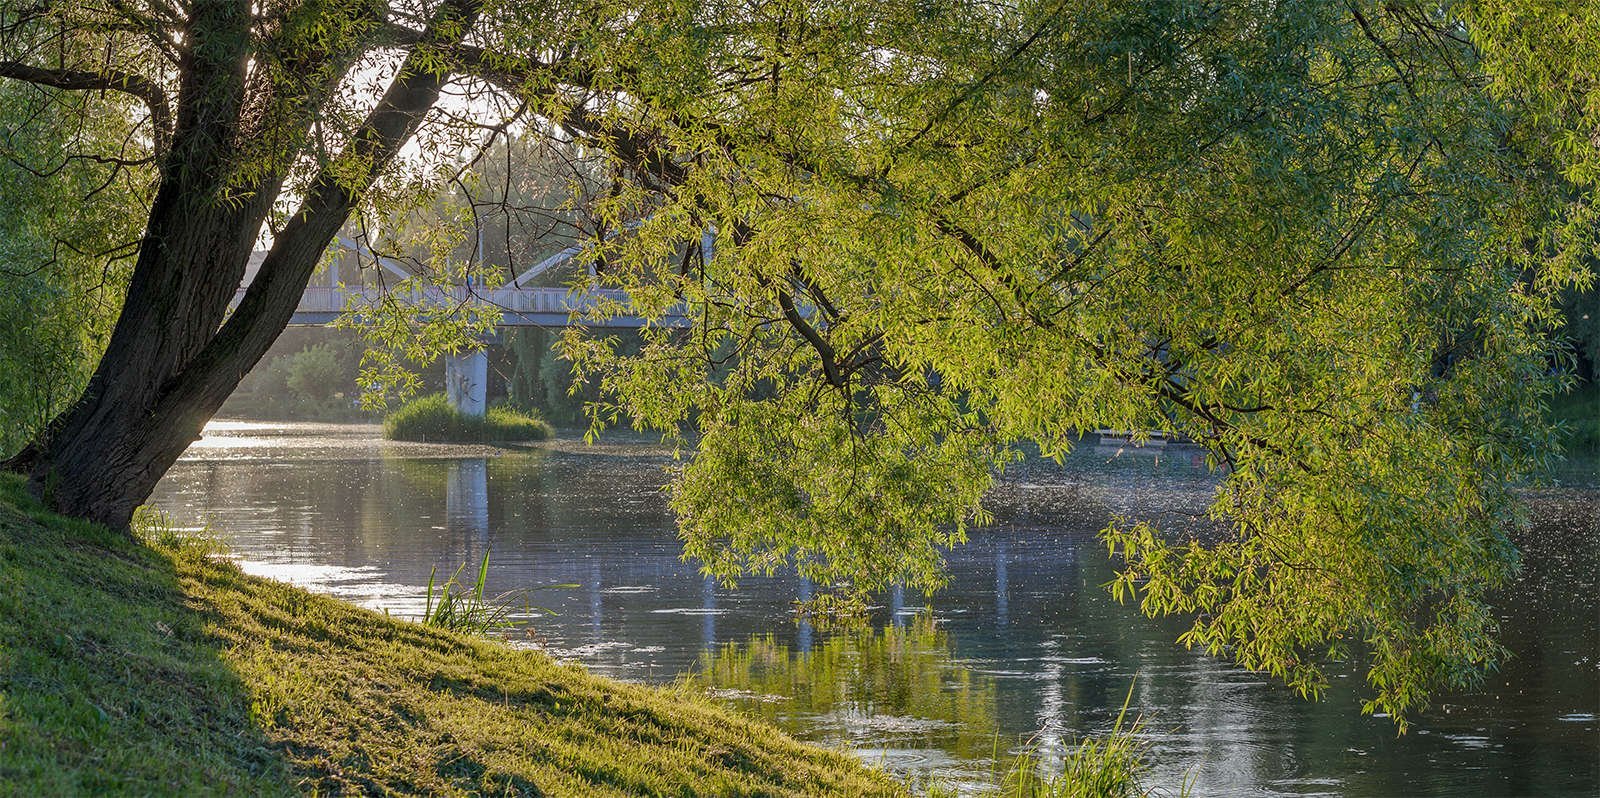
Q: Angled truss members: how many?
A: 2